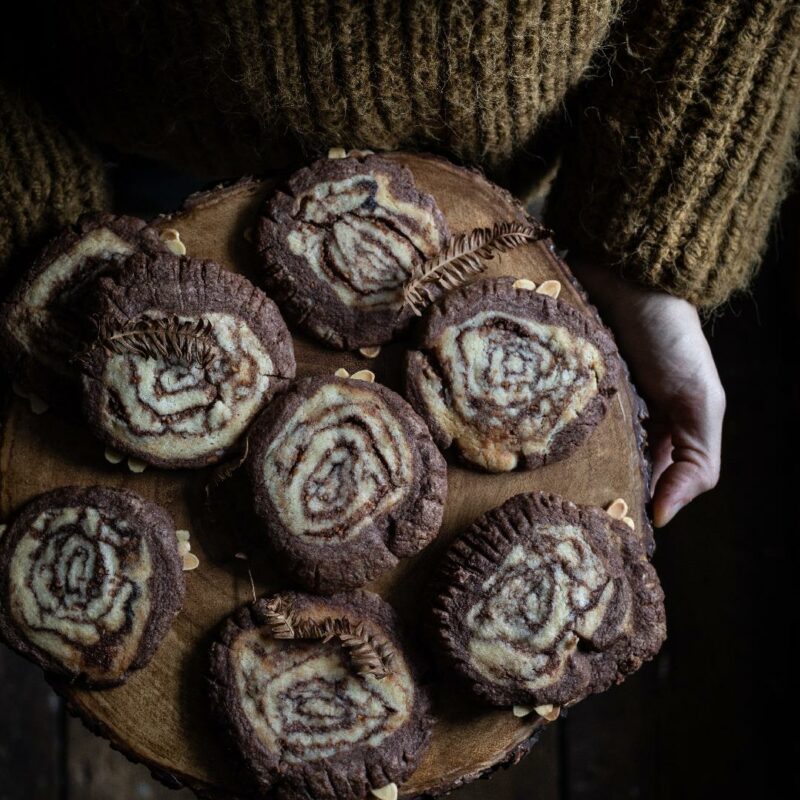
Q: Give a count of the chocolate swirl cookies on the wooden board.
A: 8